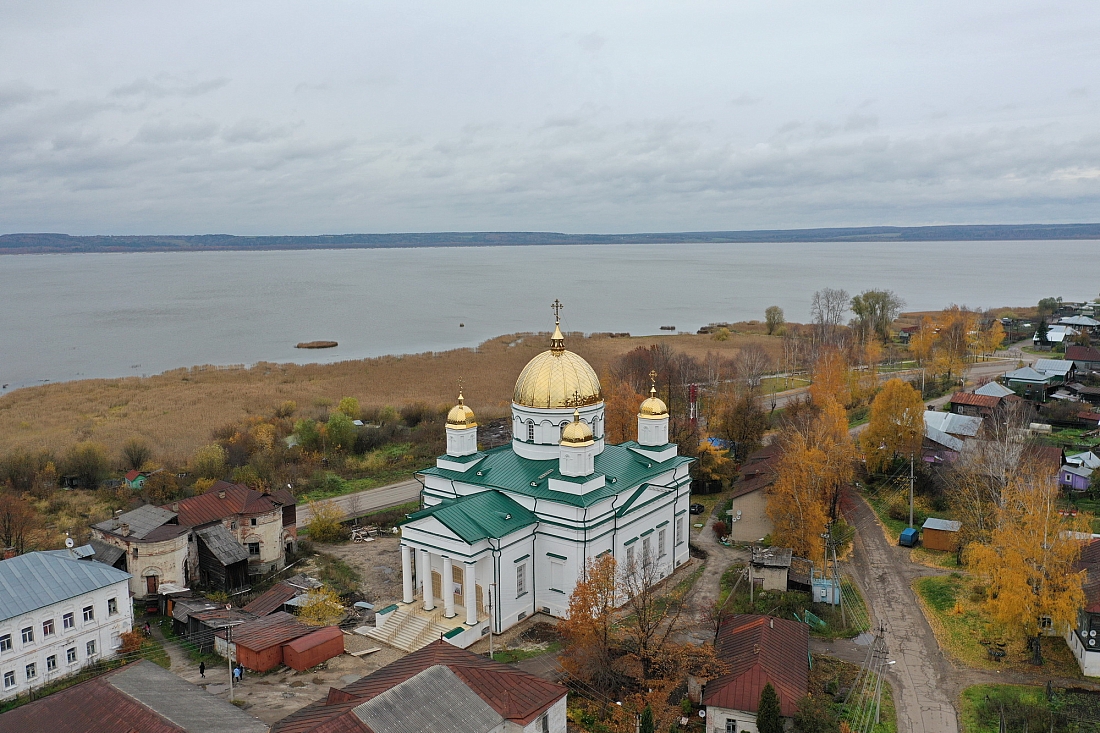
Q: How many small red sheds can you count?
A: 2